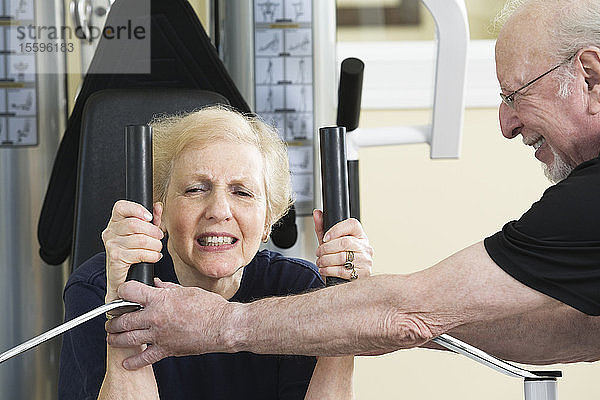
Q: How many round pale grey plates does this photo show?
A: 0